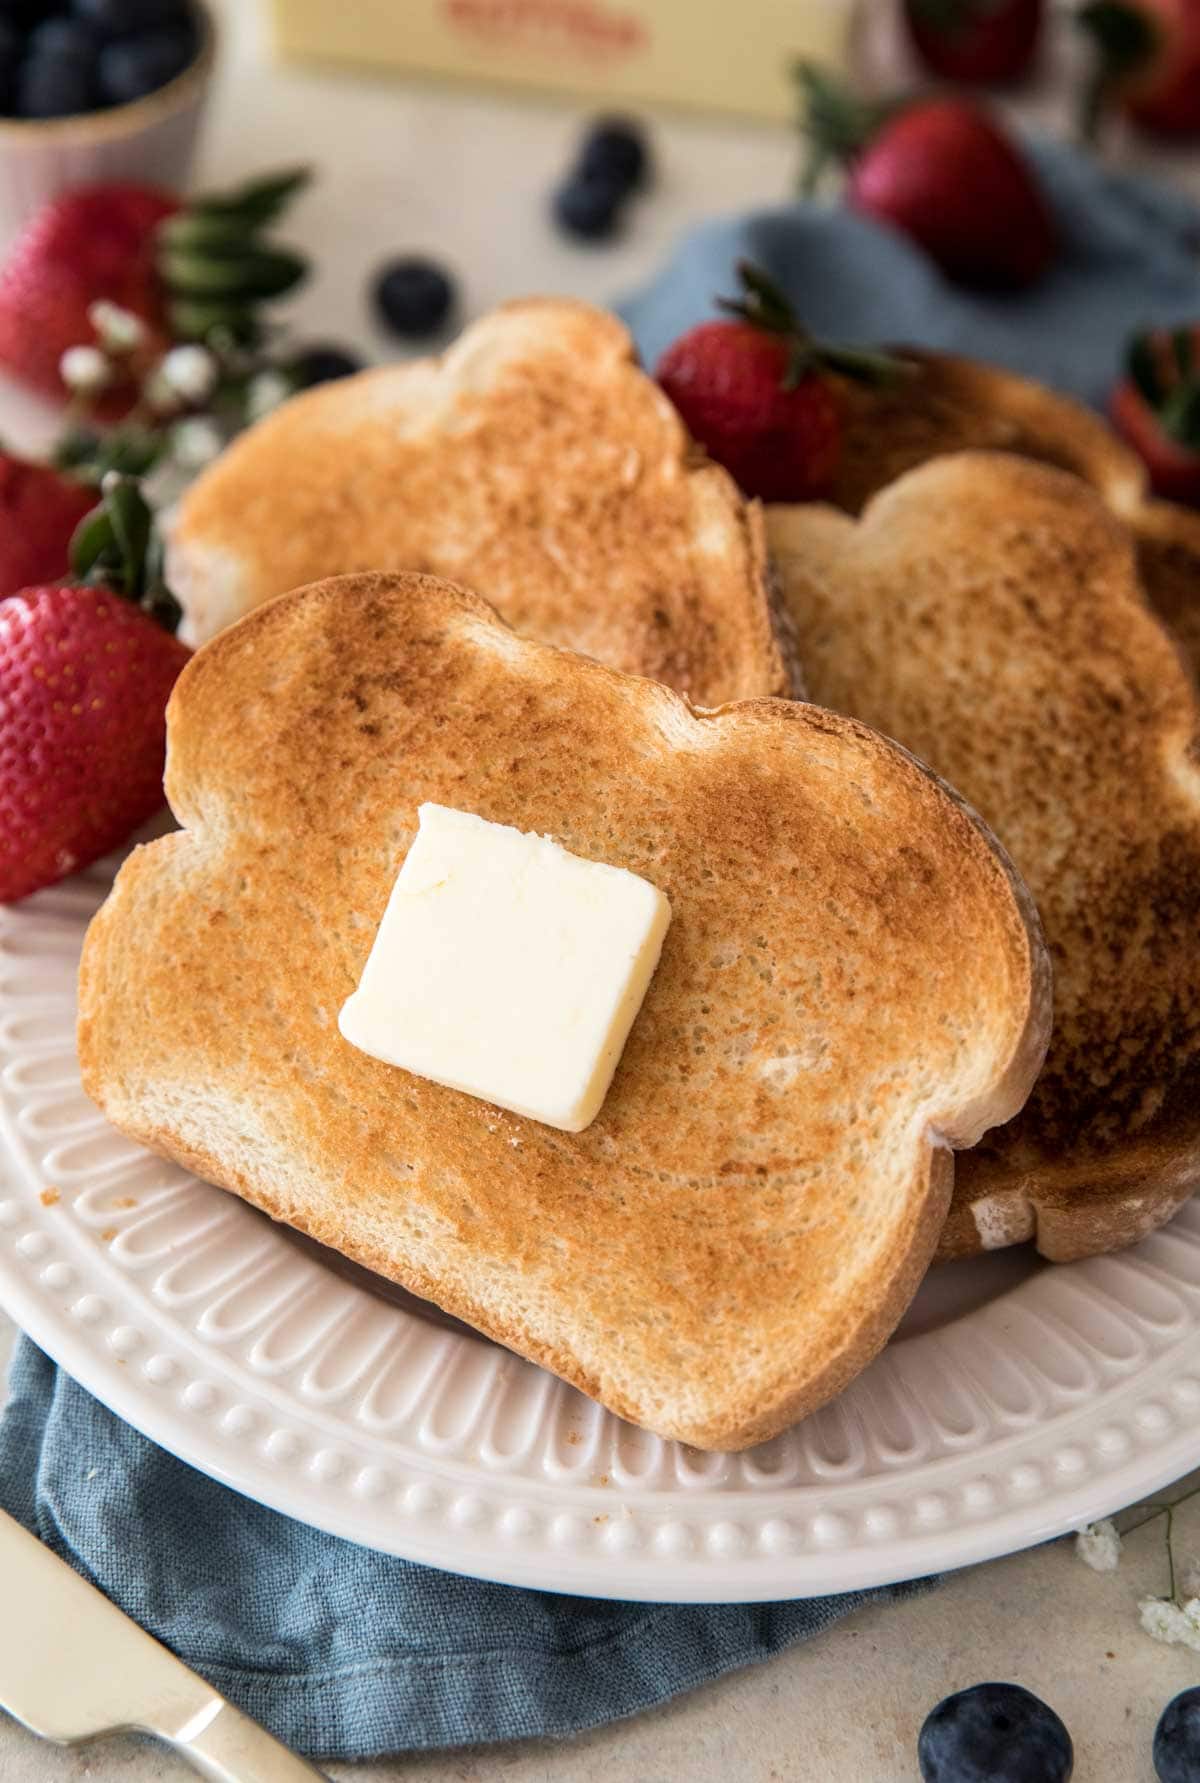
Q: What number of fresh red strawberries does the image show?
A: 8